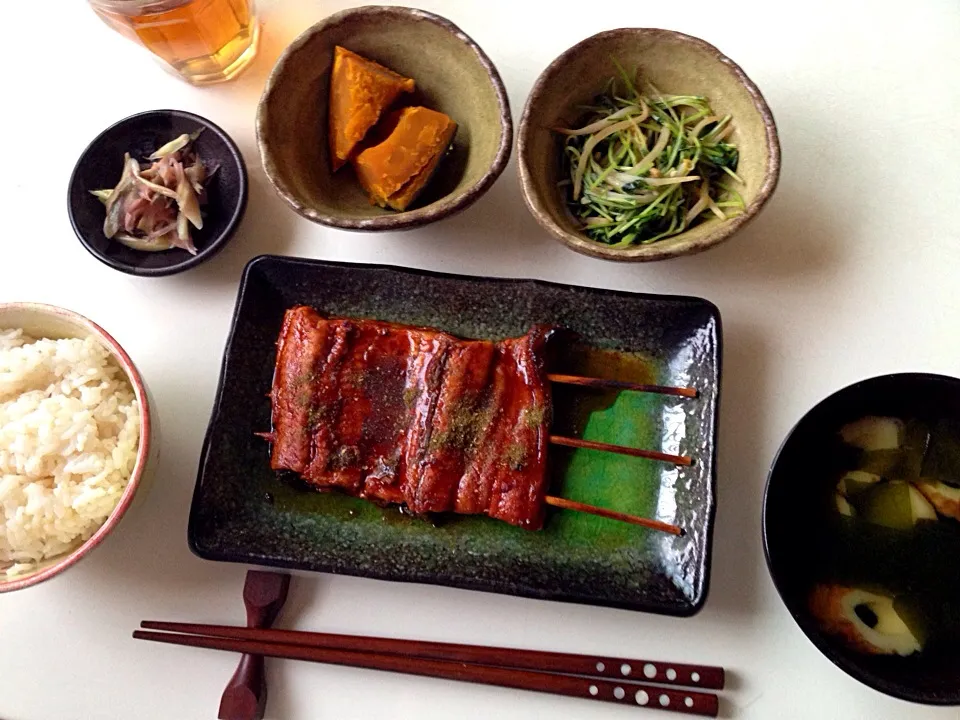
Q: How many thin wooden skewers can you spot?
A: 3